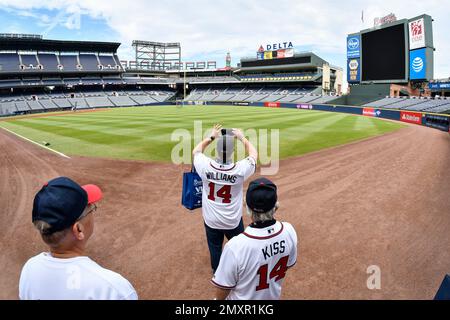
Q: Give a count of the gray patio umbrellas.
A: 0